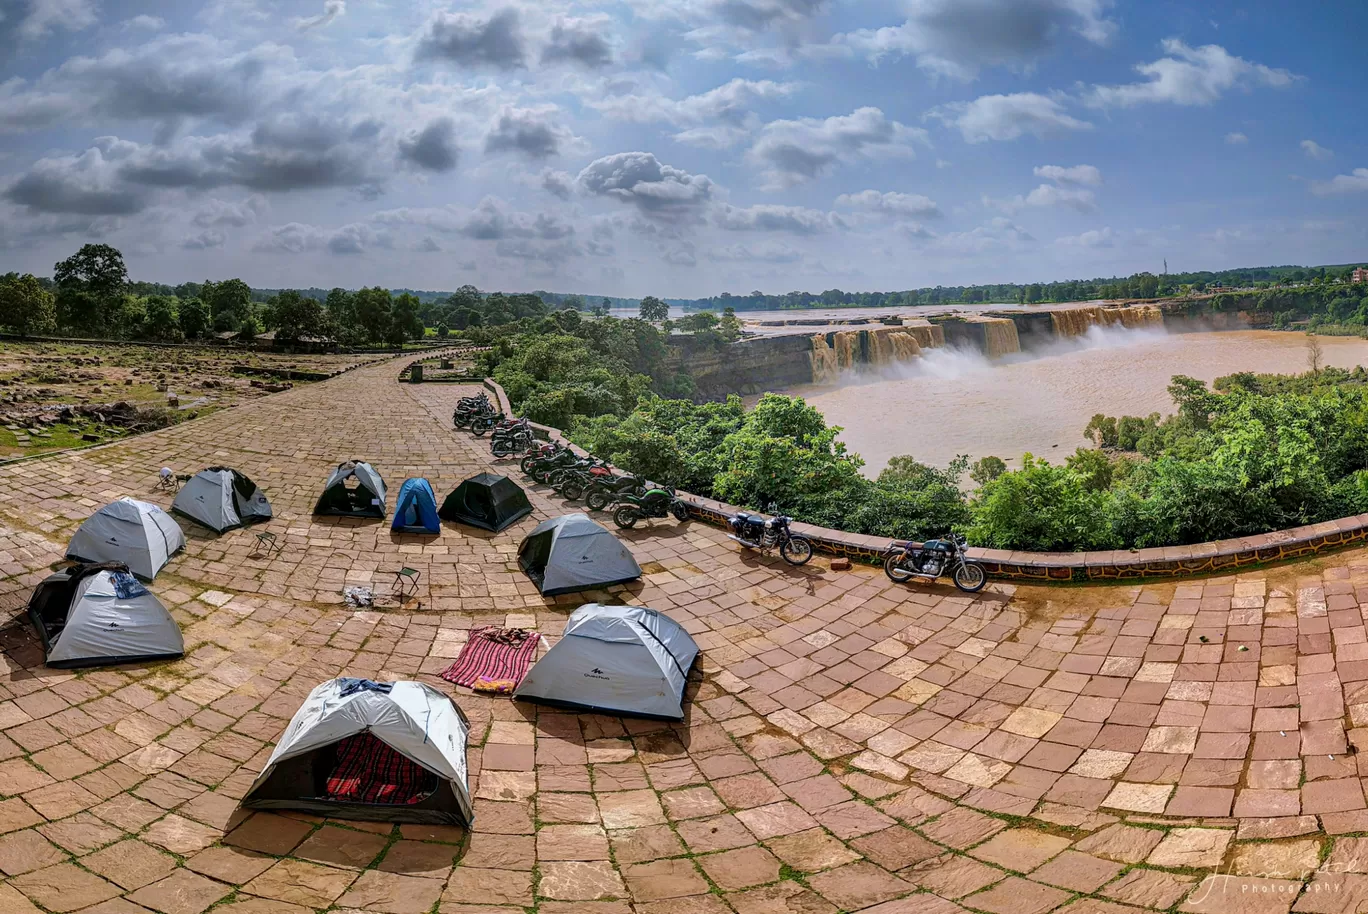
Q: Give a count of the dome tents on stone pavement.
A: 9